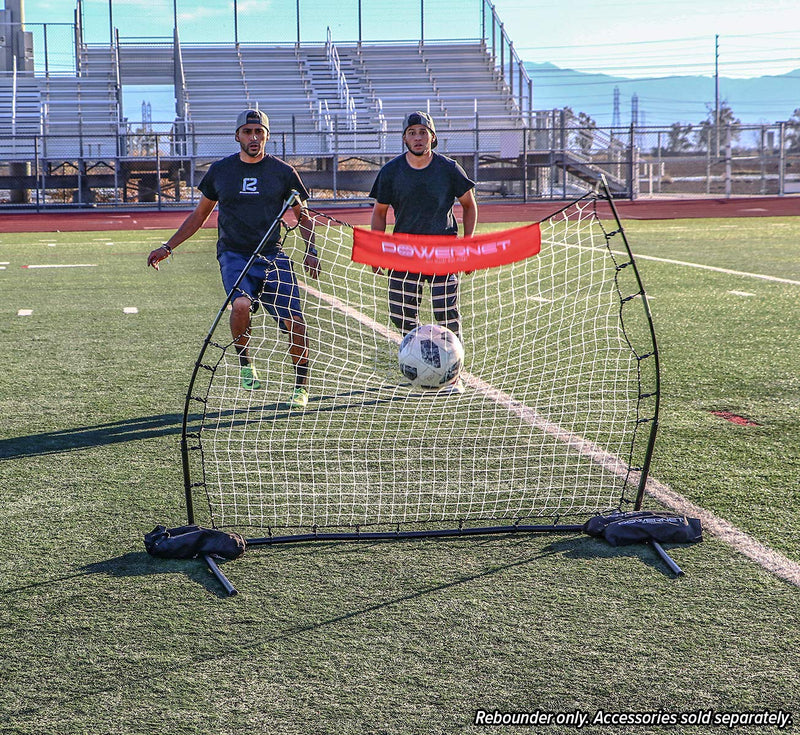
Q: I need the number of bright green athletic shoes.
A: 2